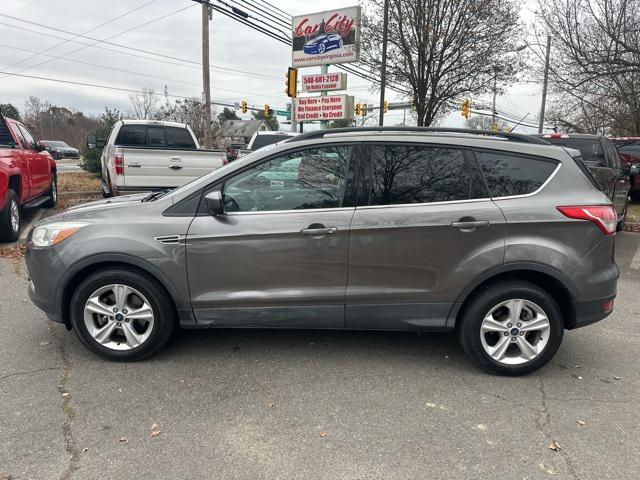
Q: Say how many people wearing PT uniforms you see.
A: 0